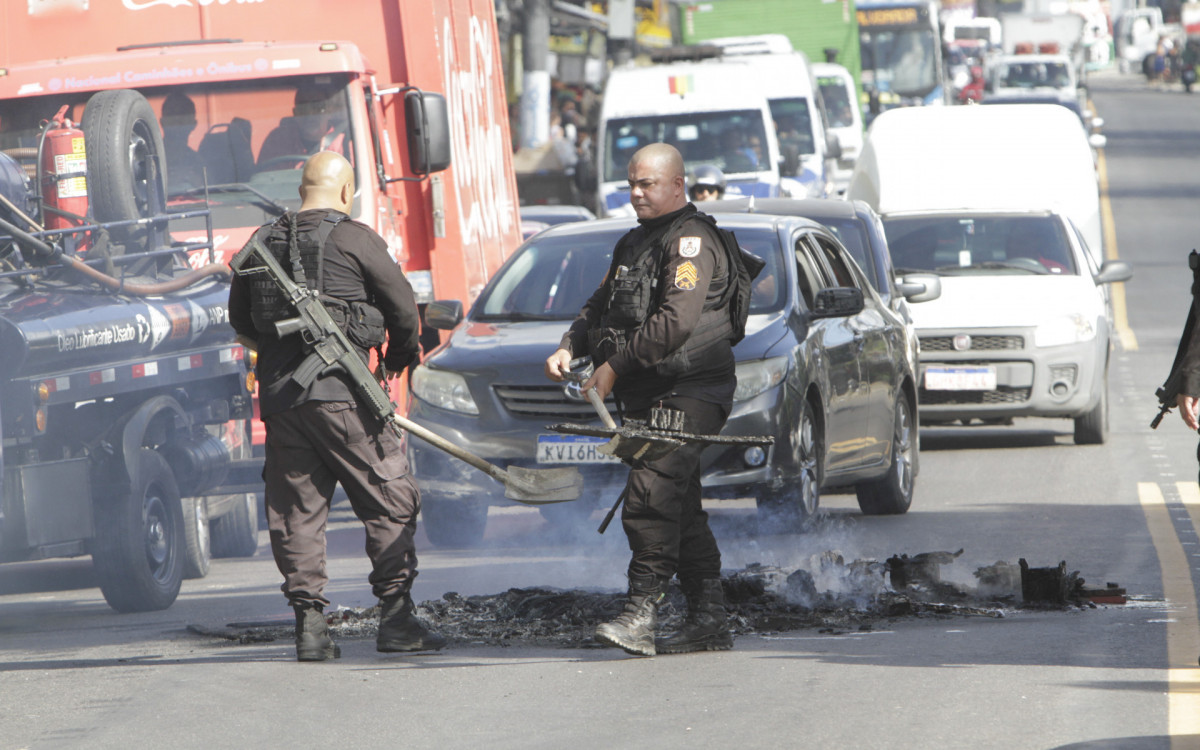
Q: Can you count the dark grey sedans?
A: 1